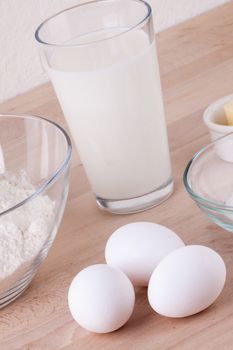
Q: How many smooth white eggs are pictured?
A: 3